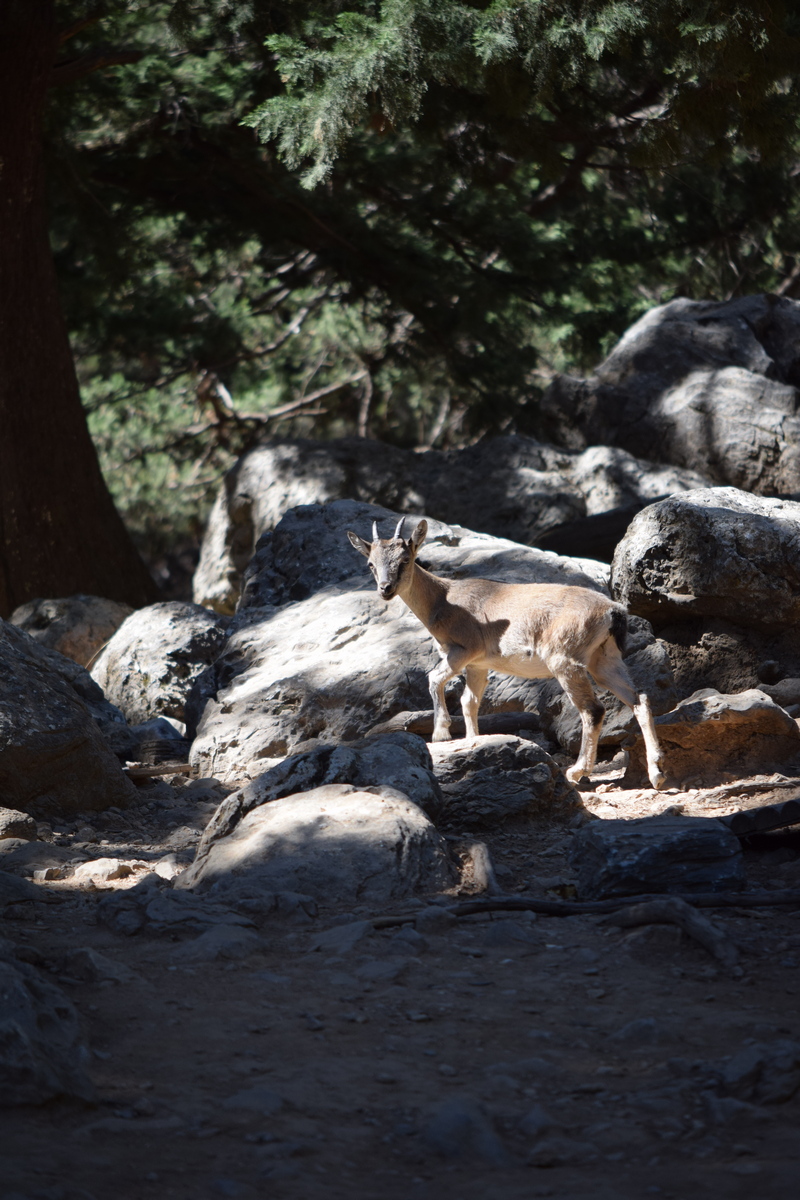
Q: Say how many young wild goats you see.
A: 1